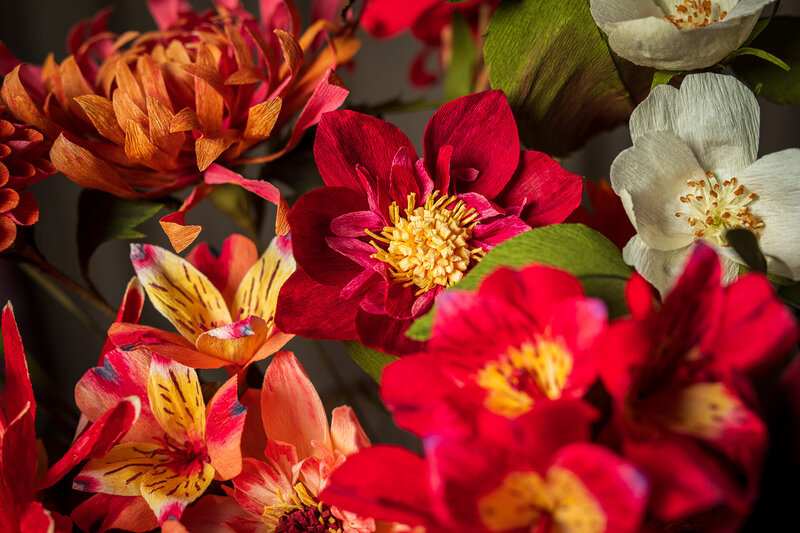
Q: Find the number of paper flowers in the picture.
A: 13